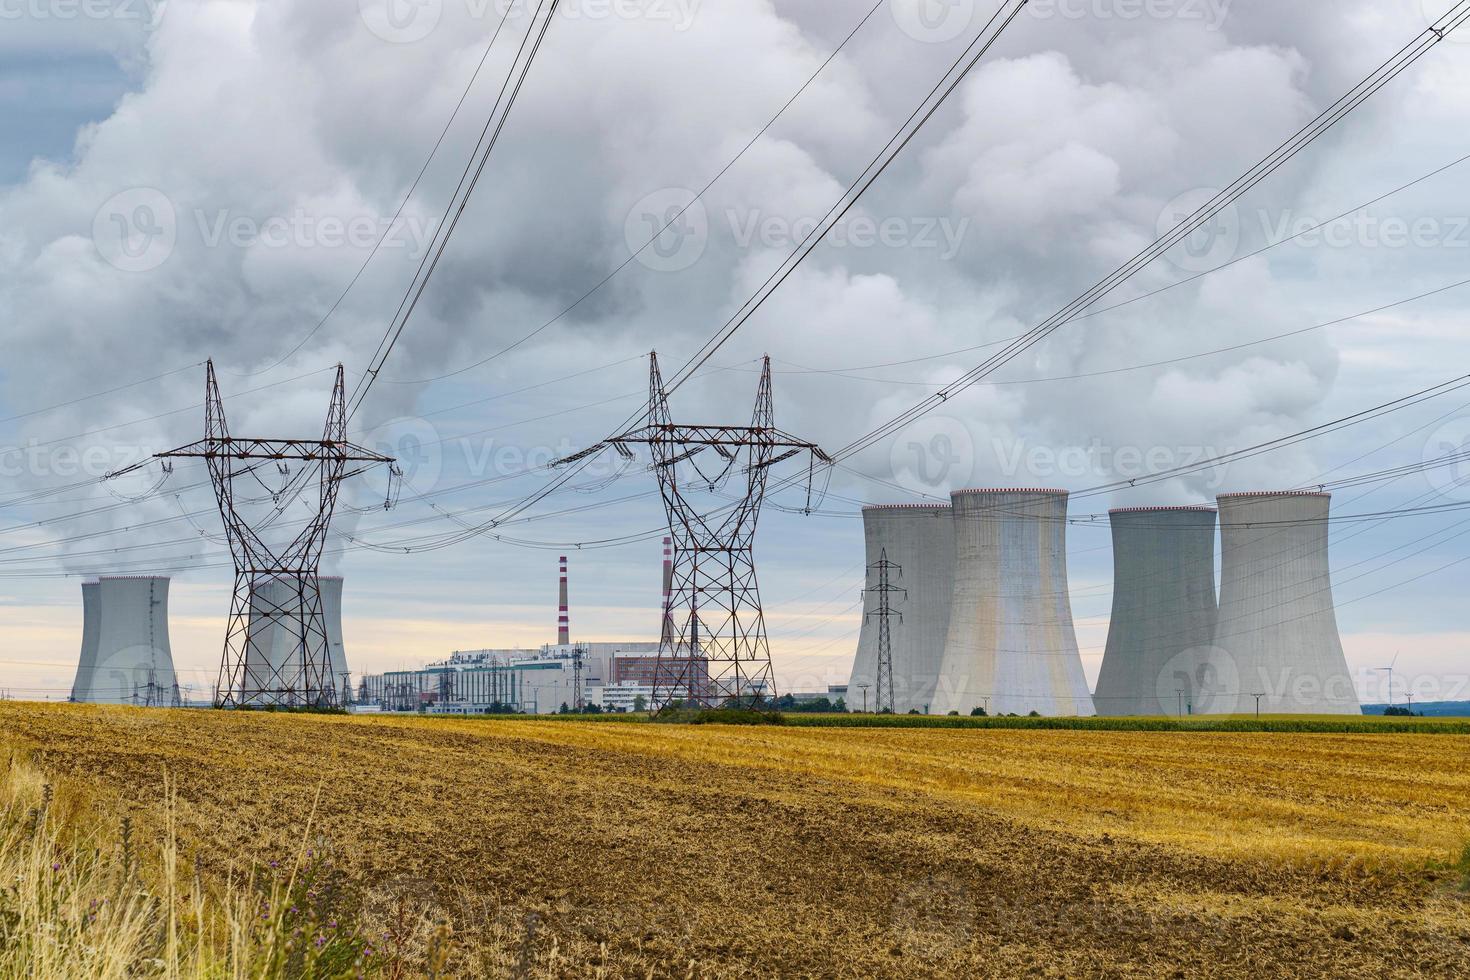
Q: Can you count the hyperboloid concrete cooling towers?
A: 8